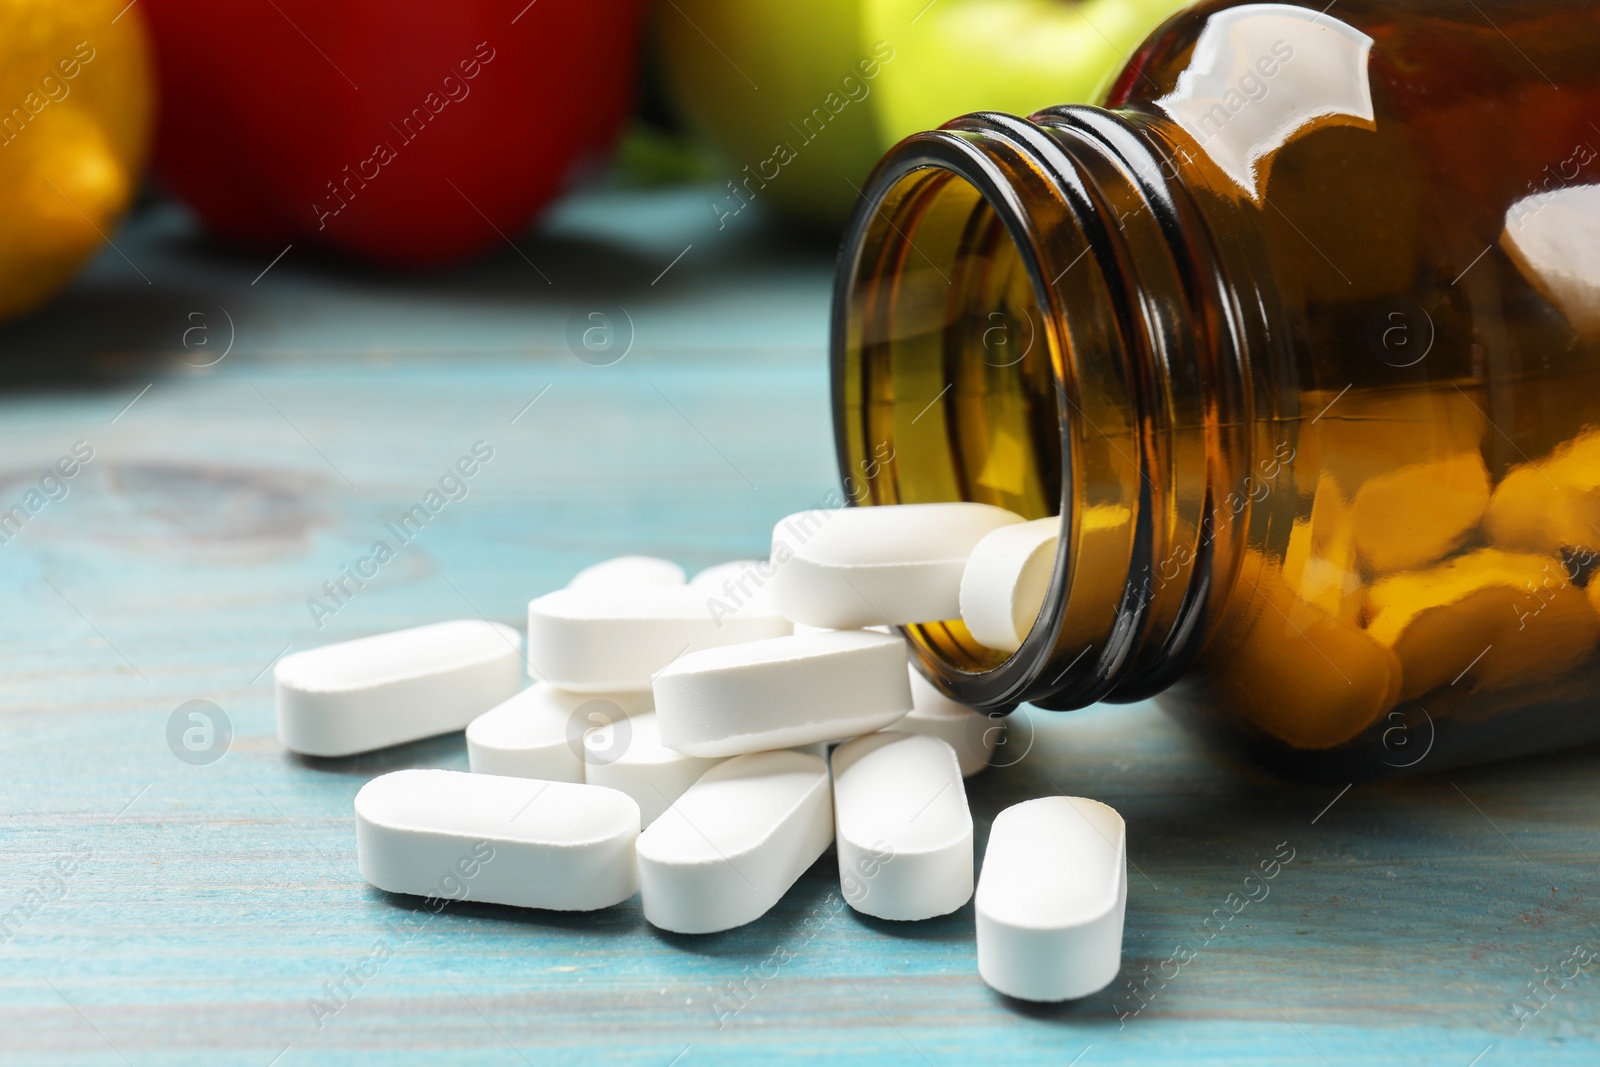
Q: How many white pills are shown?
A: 14